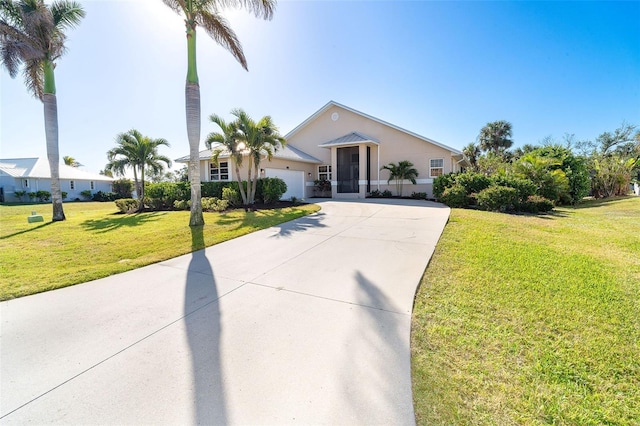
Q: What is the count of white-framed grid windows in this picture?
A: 3